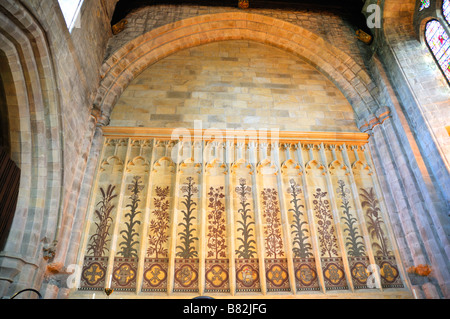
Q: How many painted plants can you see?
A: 11